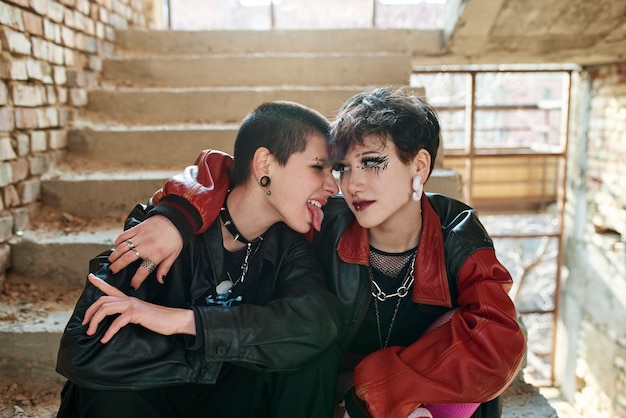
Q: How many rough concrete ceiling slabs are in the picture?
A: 1